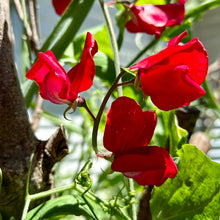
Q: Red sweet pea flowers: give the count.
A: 5